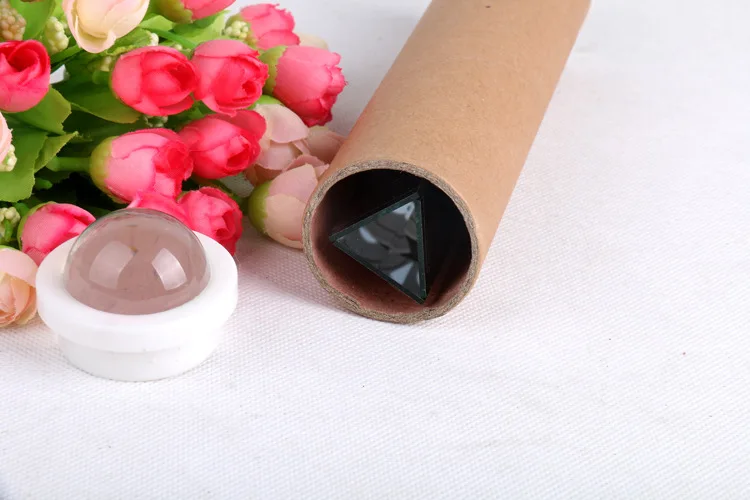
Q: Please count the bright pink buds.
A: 11